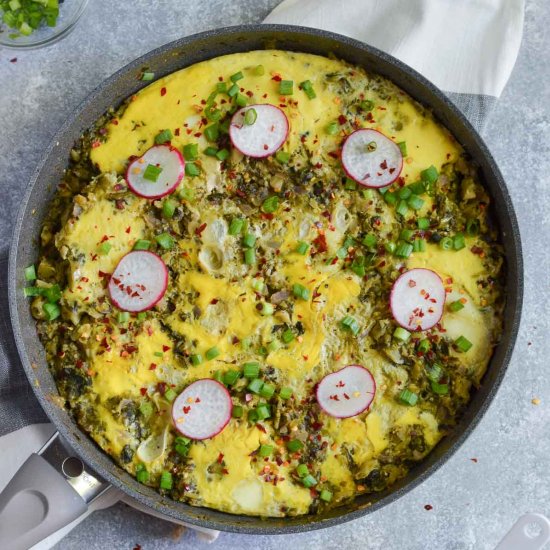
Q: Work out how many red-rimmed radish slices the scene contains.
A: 7